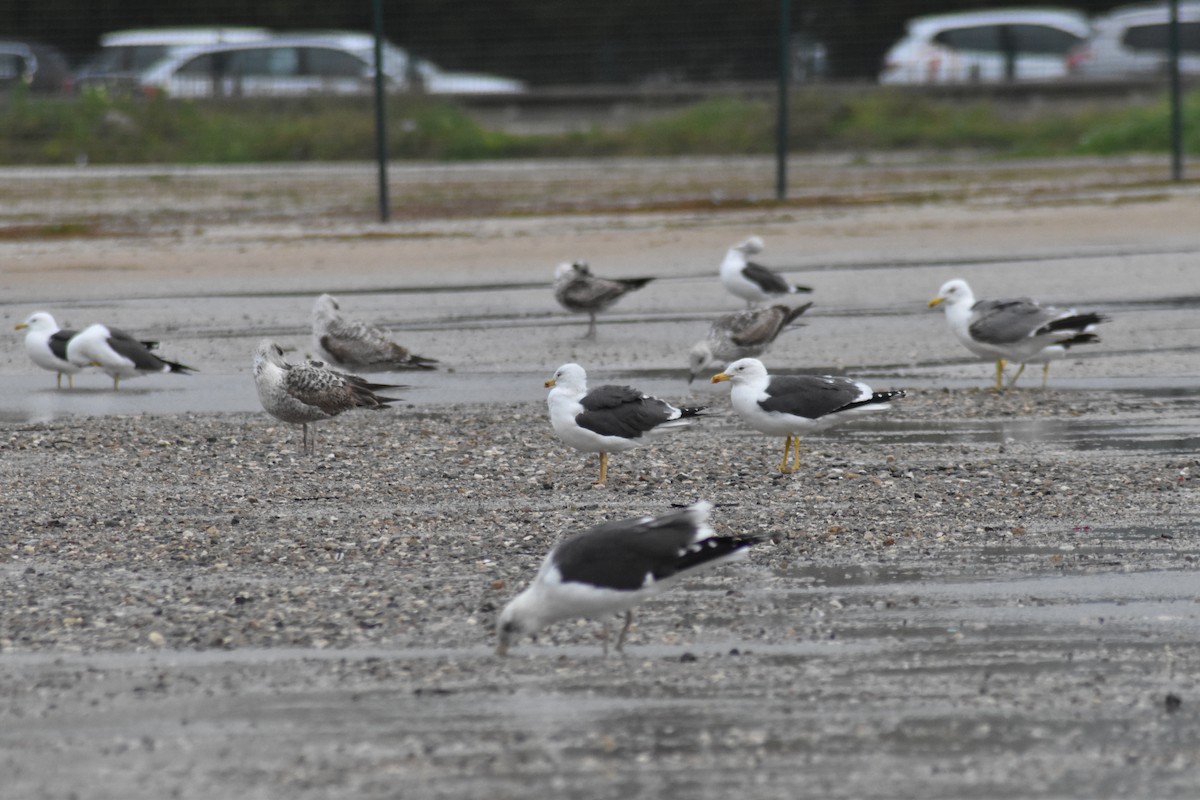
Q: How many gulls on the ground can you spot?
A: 12